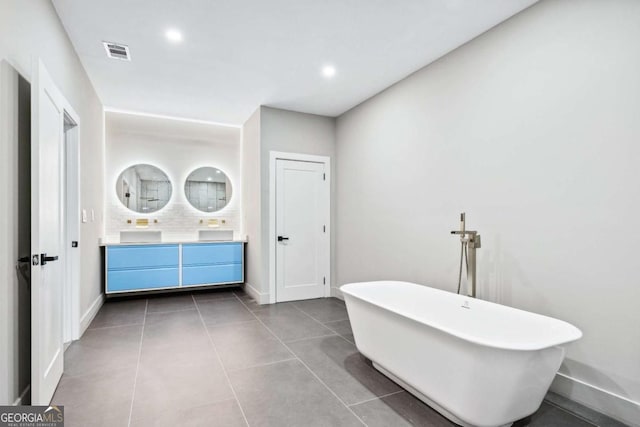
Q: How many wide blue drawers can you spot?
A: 4